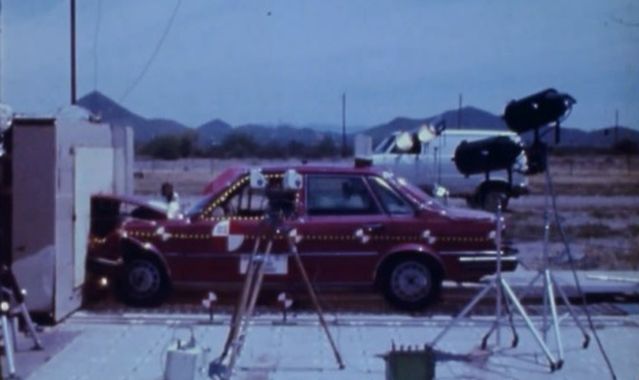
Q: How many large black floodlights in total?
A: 2